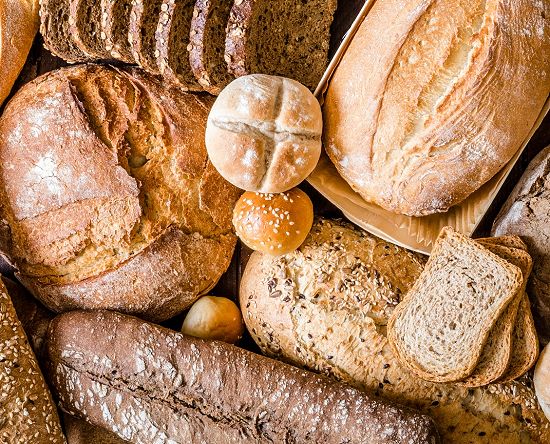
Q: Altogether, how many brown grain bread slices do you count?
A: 7